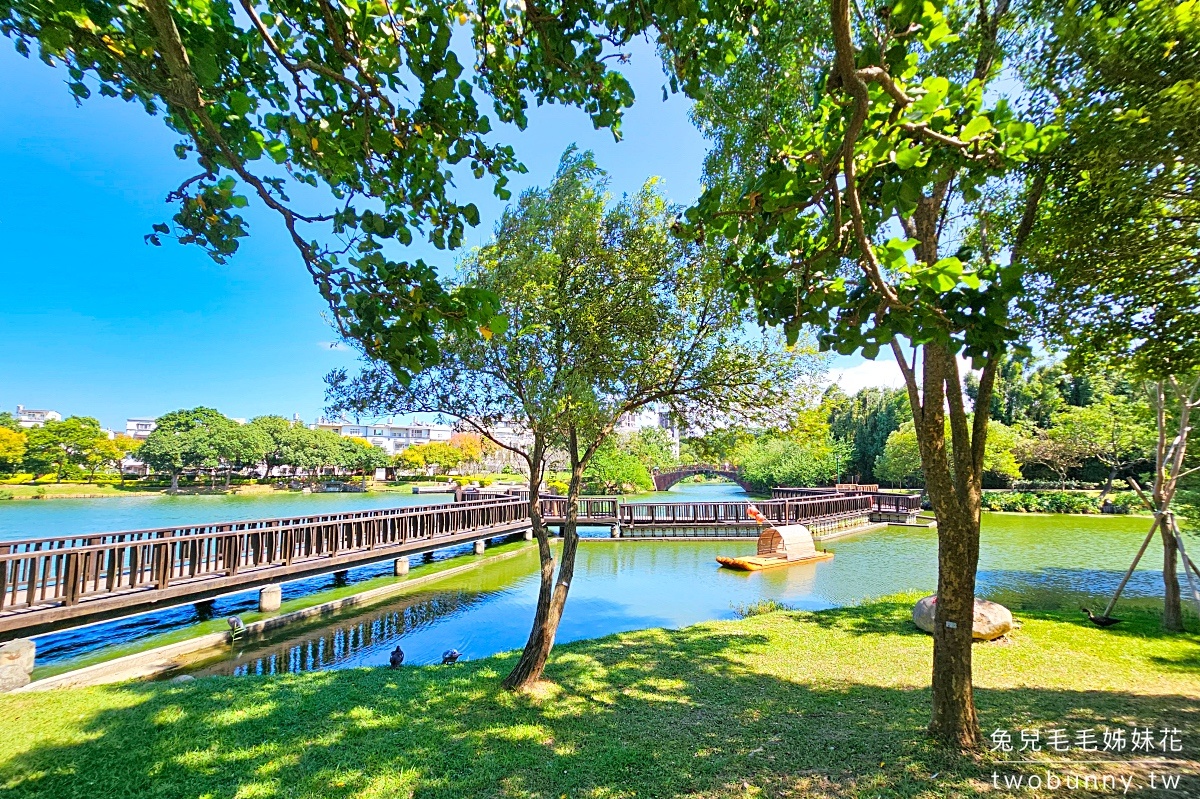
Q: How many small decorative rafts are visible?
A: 1